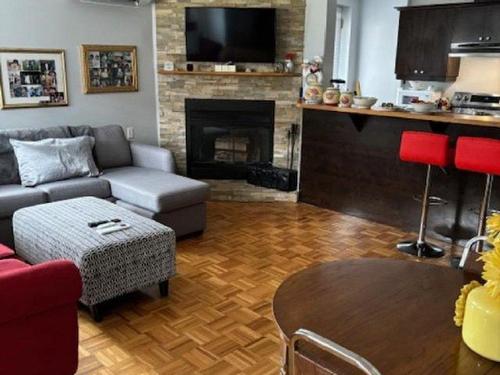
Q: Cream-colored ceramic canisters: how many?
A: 3